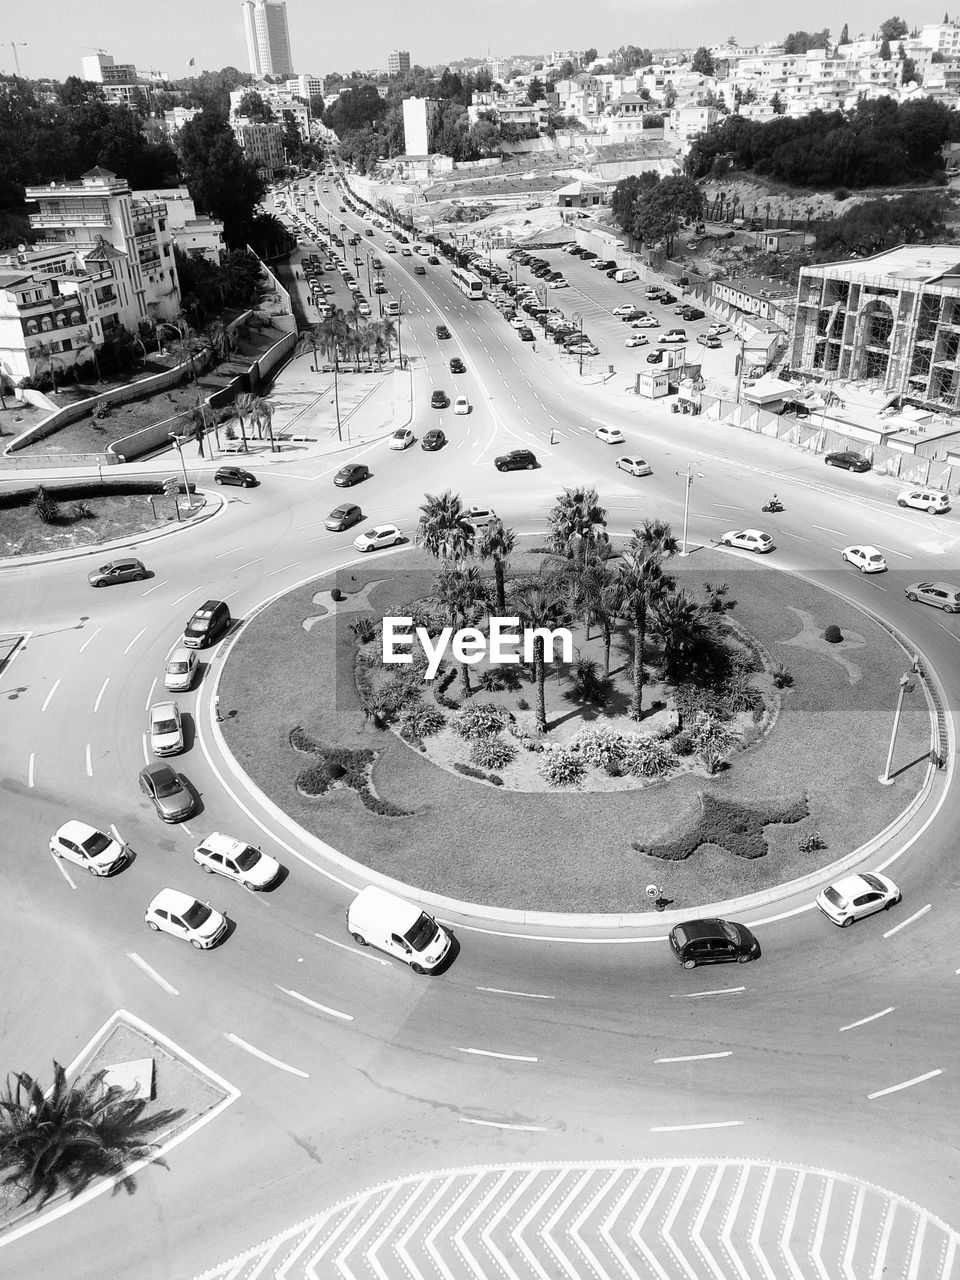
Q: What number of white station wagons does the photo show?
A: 1